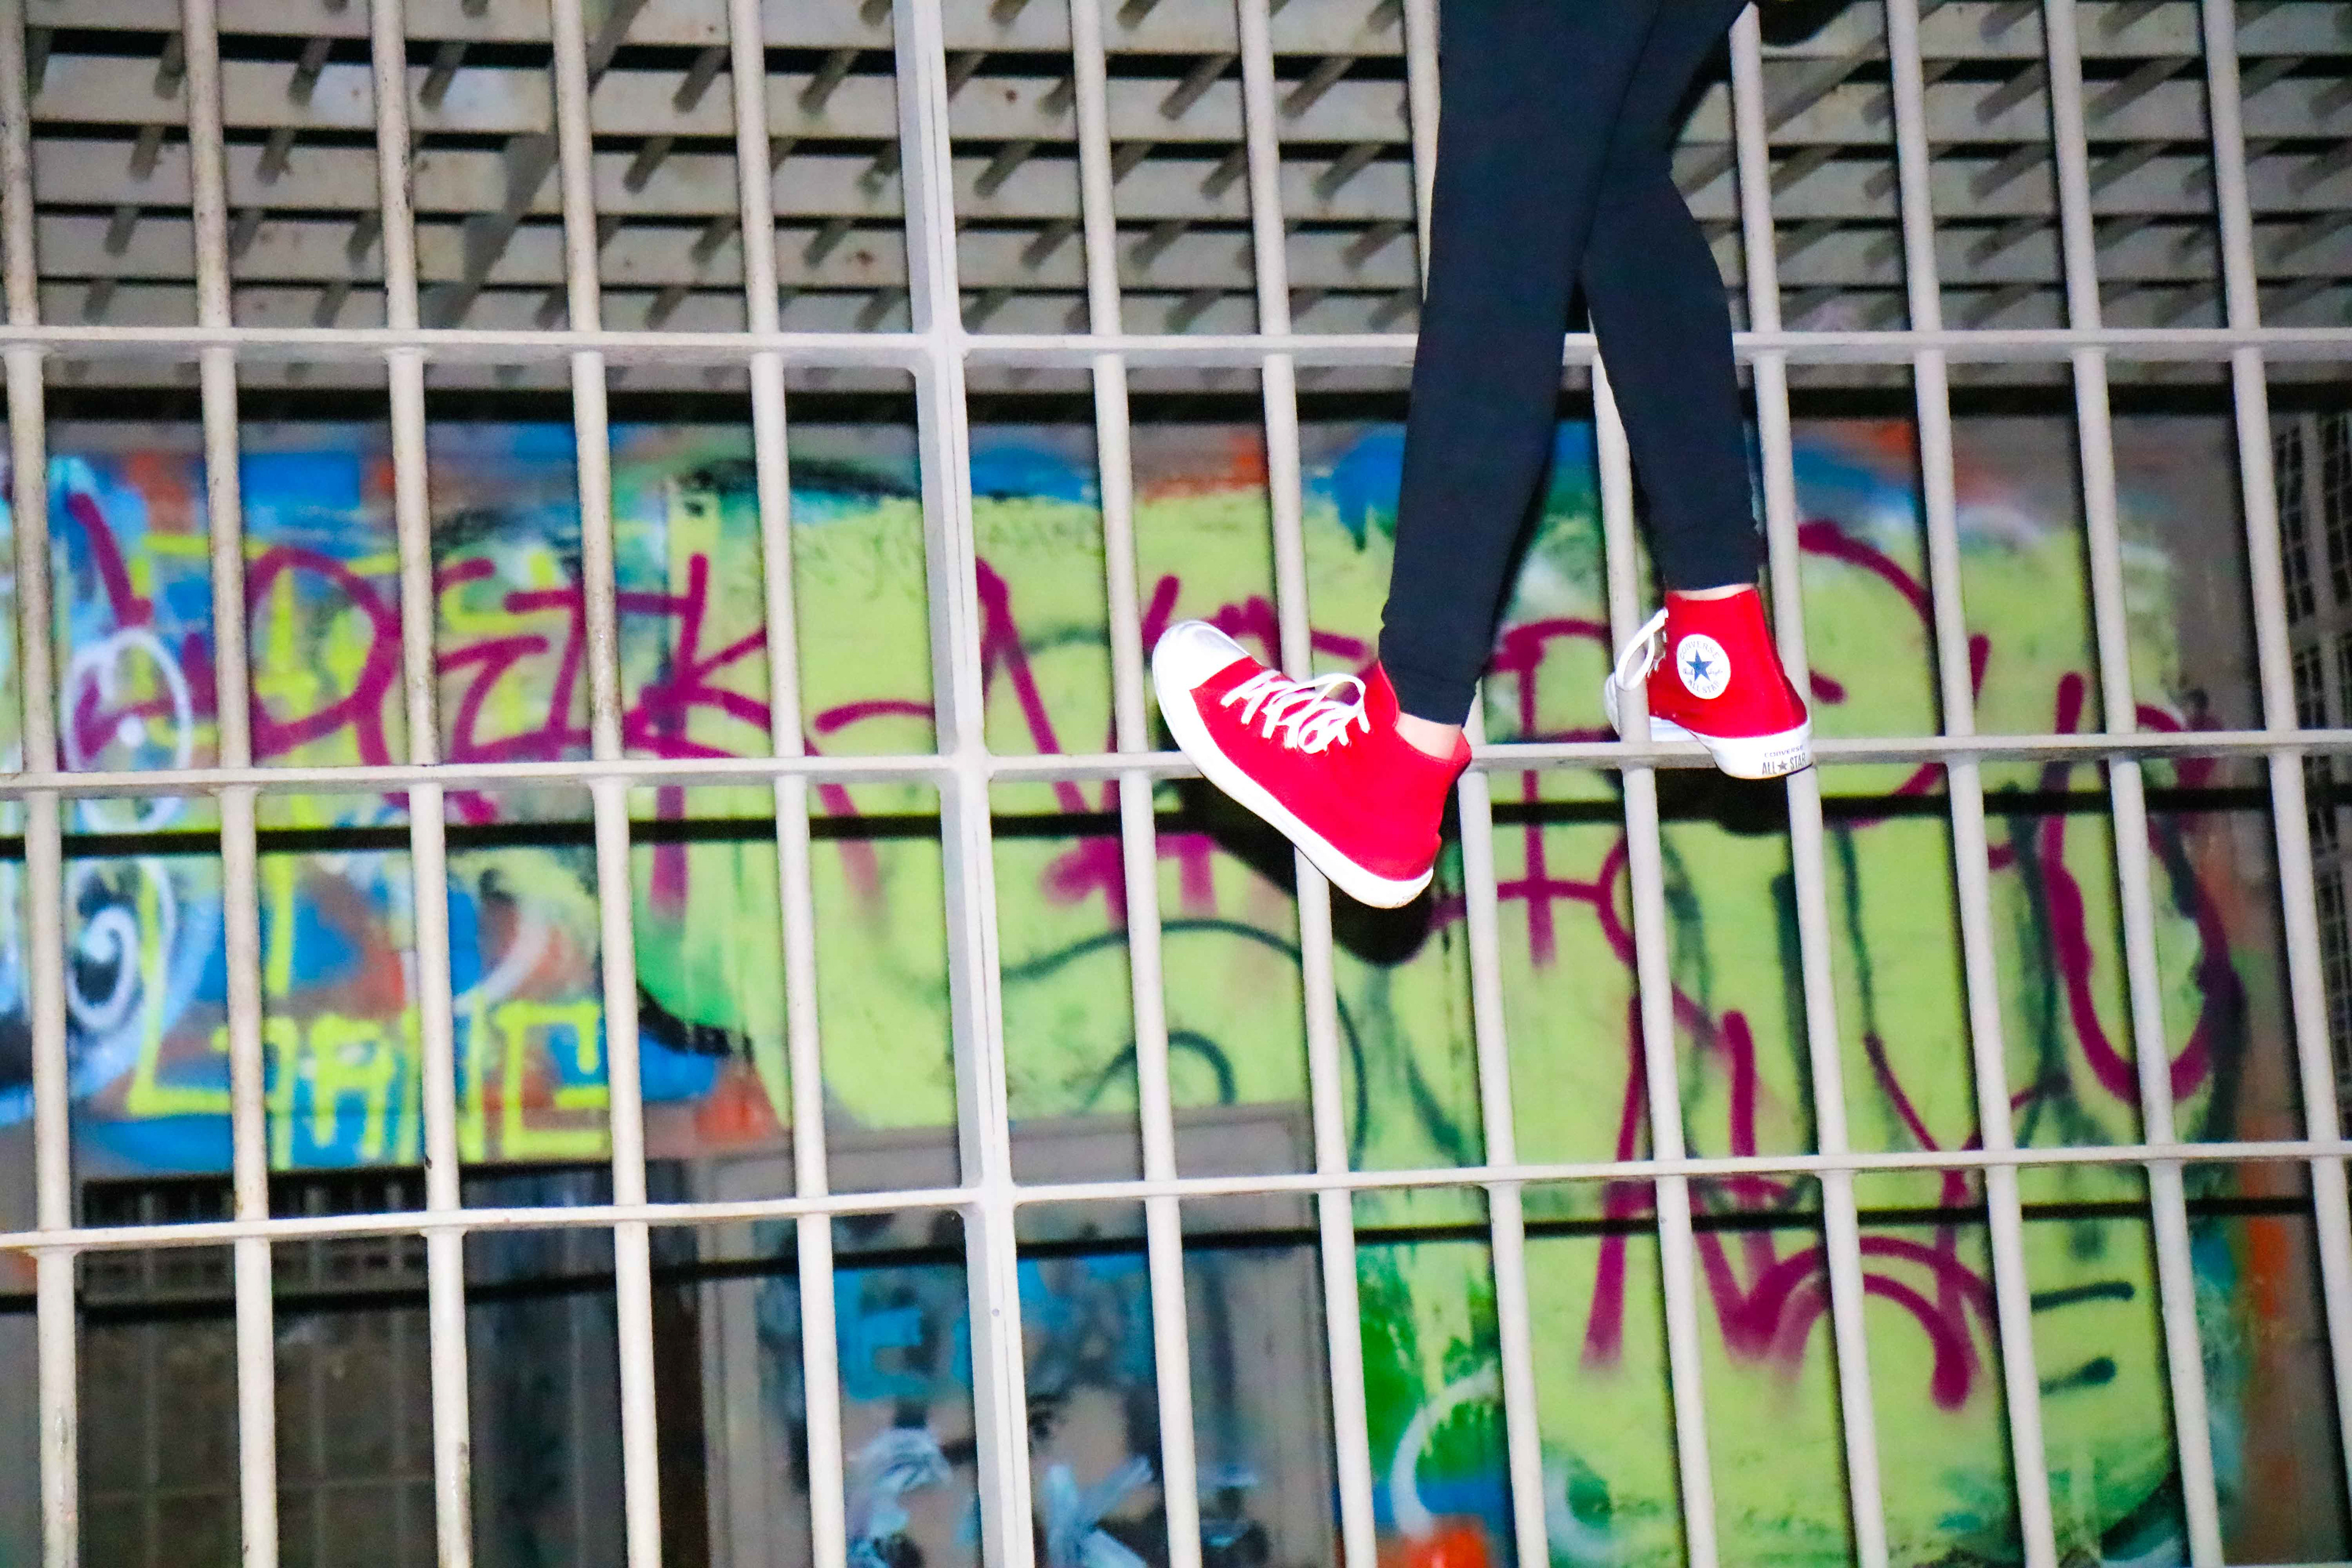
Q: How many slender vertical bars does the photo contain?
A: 13